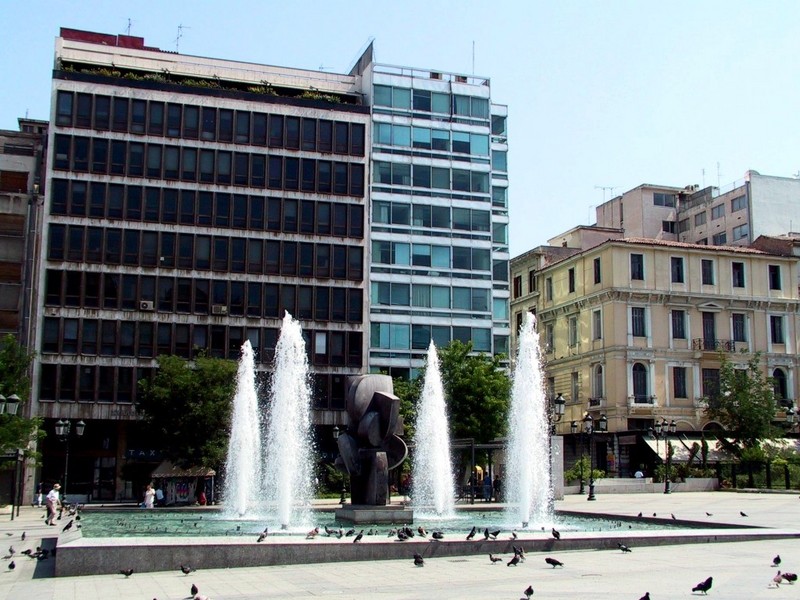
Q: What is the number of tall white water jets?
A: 4